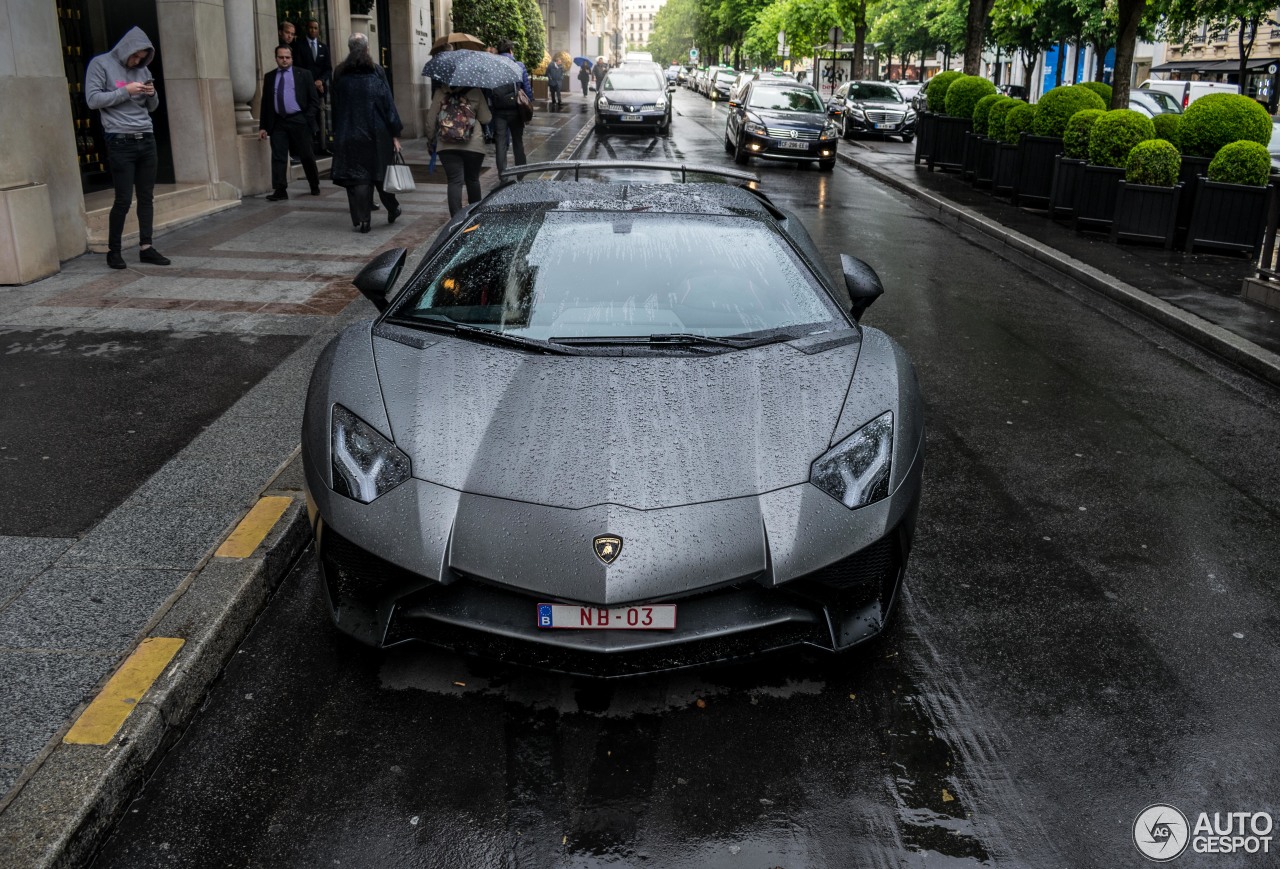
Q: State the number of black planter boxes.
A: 11